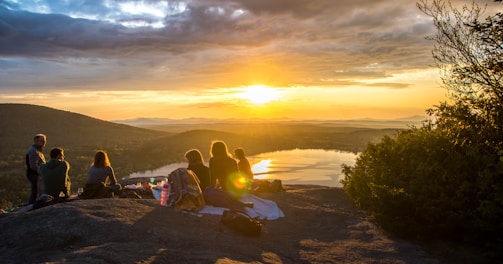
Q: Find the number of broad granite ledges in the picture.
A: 1